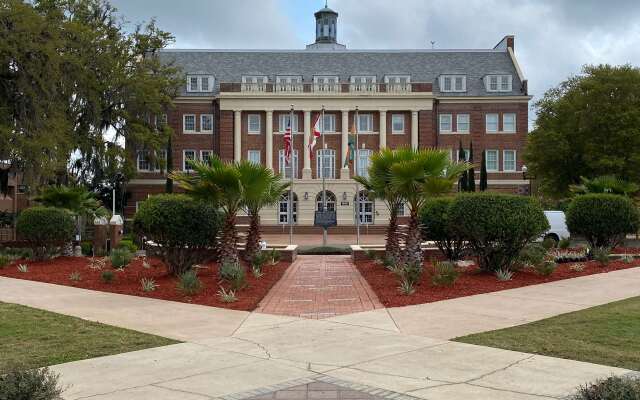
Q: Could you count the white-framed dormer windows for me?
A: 8